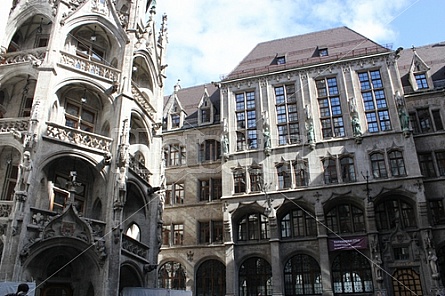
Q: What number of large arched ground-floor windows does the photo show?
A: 5